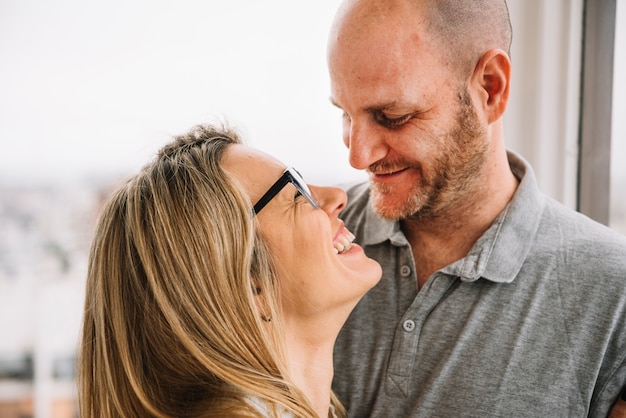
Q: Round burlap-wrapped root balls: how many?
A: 0